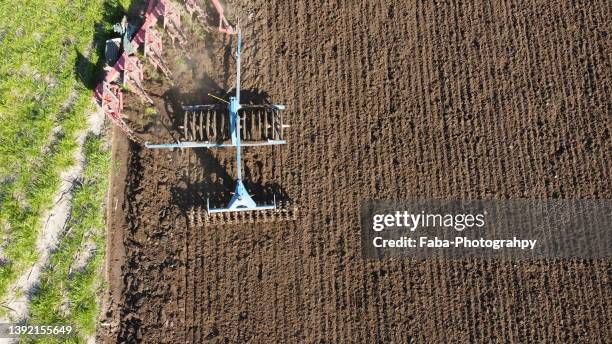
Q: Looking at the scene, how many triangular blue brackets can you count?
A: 1